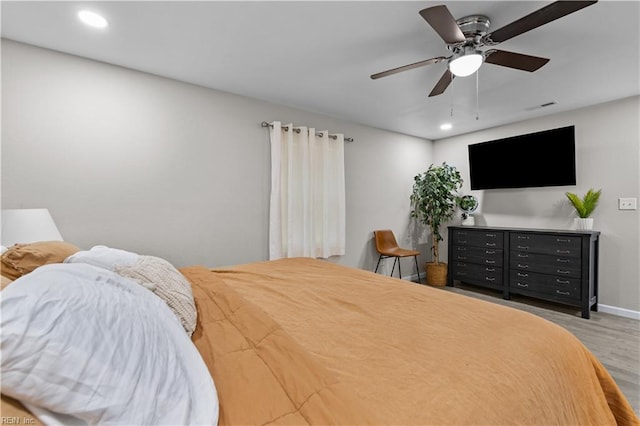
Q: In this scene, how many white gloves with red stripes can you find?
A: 0